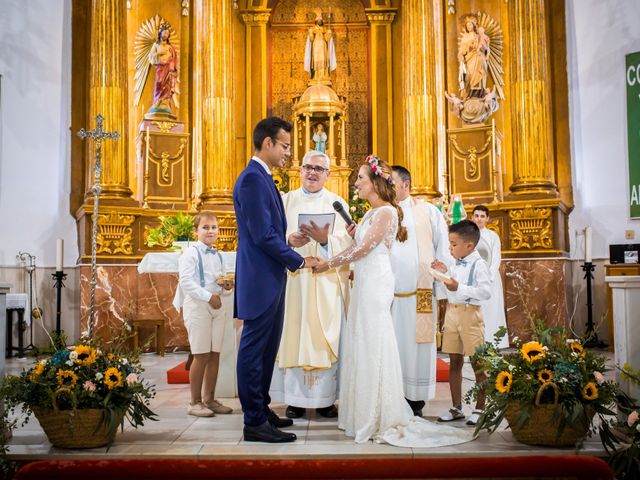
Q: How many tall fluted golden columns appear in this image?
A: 4